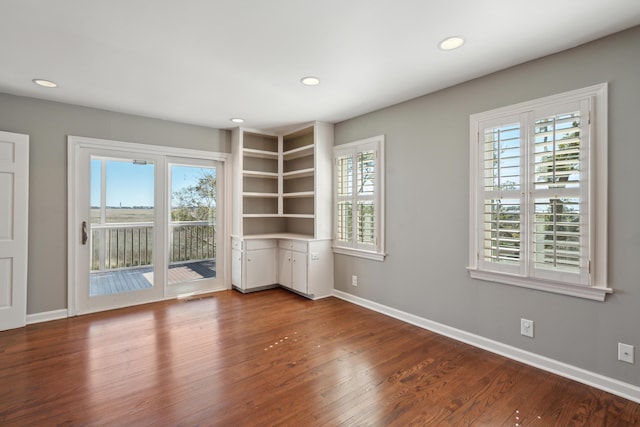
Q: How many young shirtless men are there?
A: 0